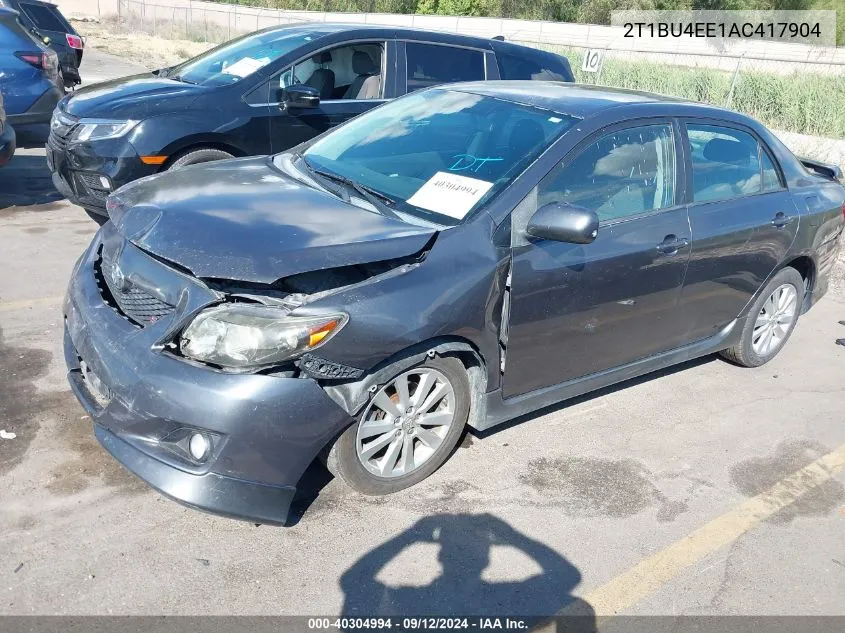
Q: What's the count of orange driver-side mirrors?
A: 0